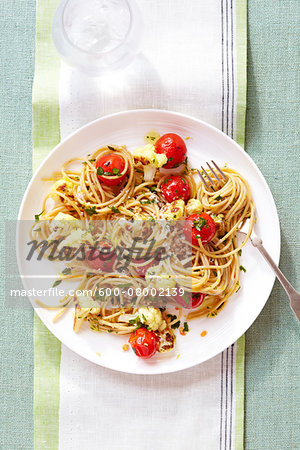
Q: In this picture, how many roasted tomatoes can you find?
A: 8